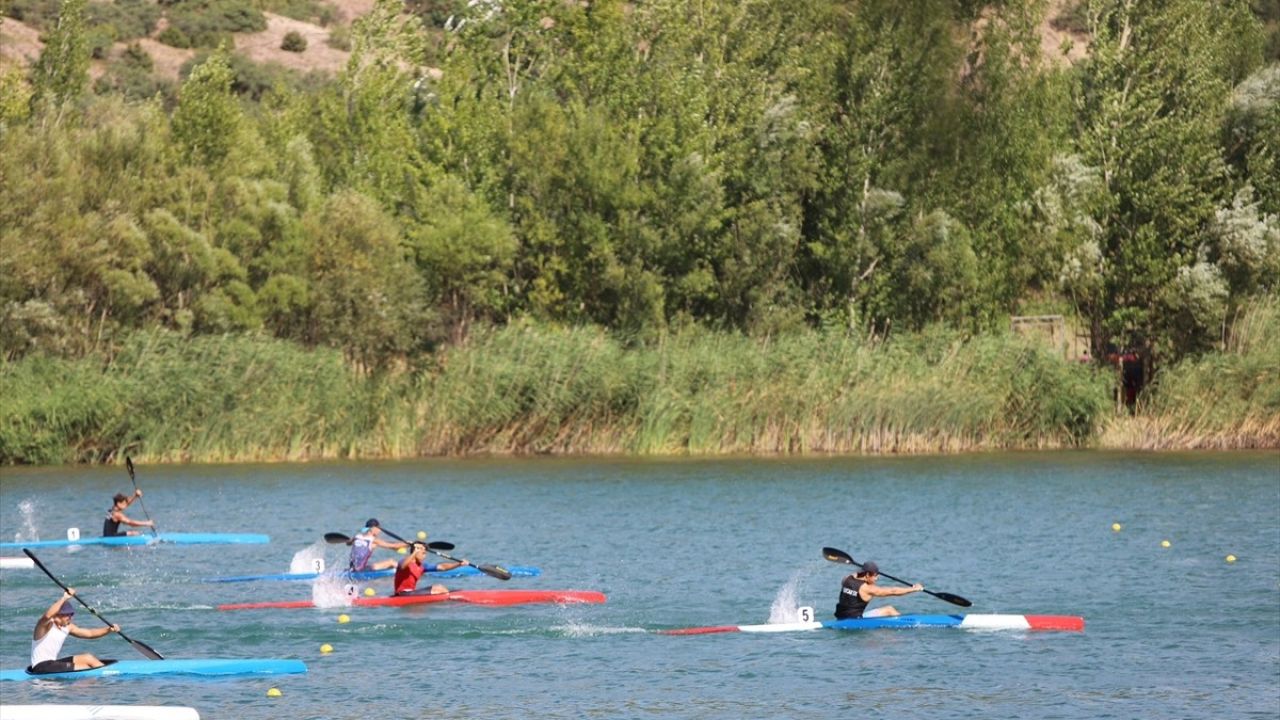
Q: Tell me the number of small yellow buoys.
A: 9